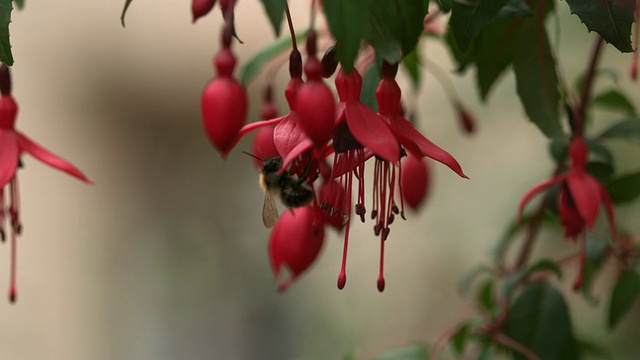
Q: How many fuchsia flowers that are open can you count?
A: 5